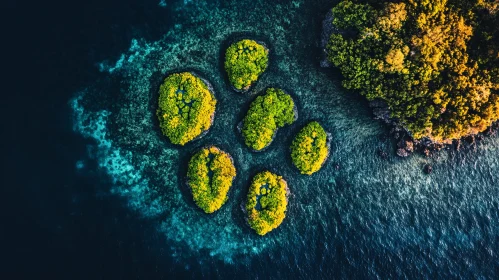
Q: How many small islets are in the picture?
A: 6